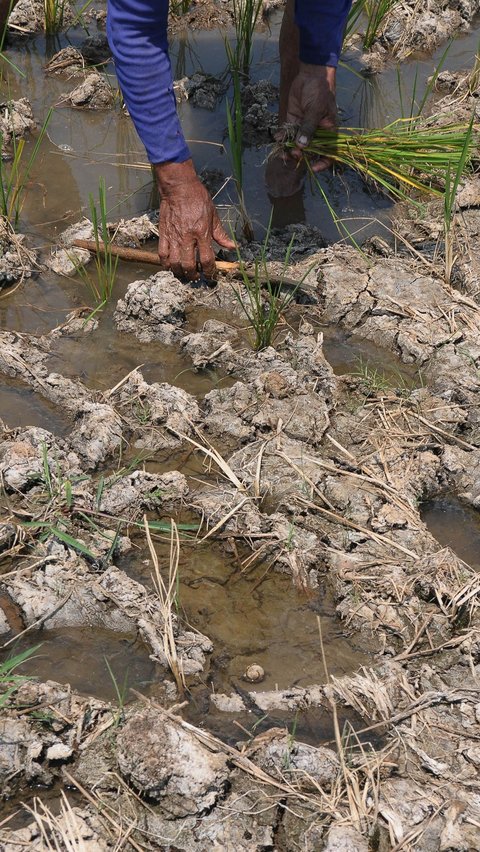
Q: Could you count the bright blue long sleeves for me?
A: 2